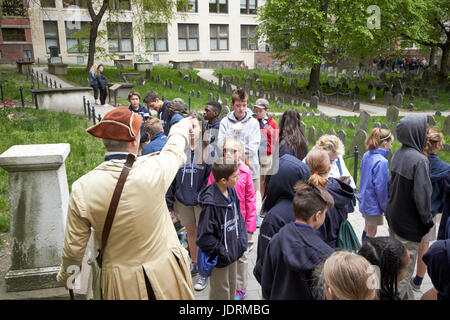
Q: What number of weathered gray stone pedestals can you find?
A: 1